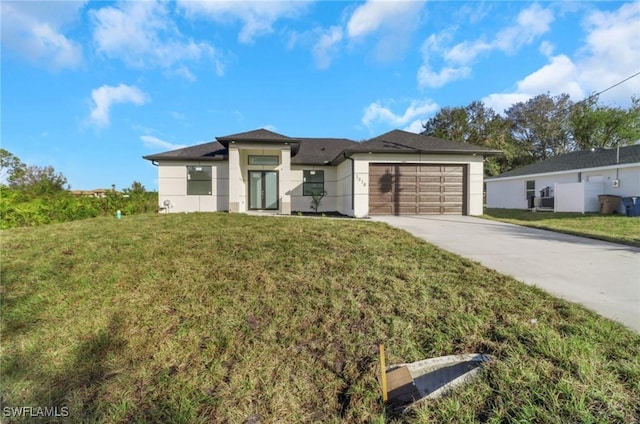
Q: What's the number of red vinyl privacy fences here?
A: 0